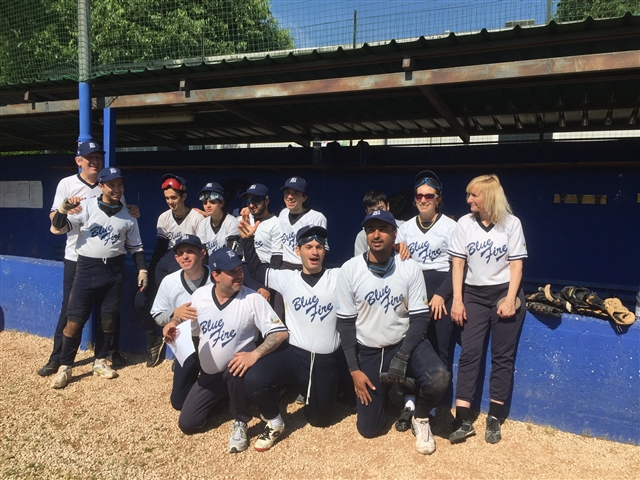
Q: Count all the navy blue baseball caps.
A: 11